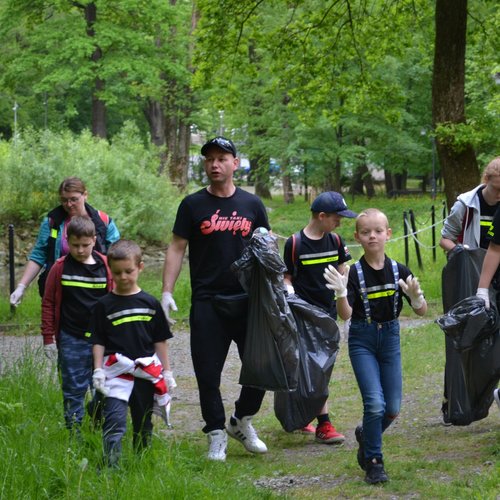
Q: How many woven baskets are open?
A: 0